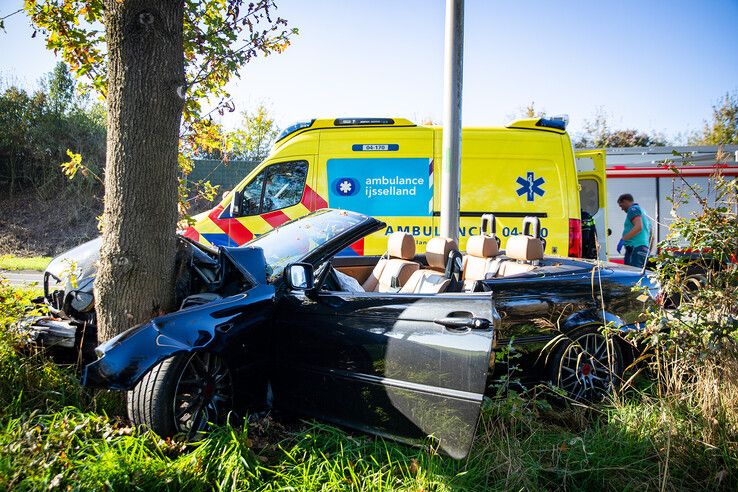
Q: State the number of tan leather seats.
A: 4